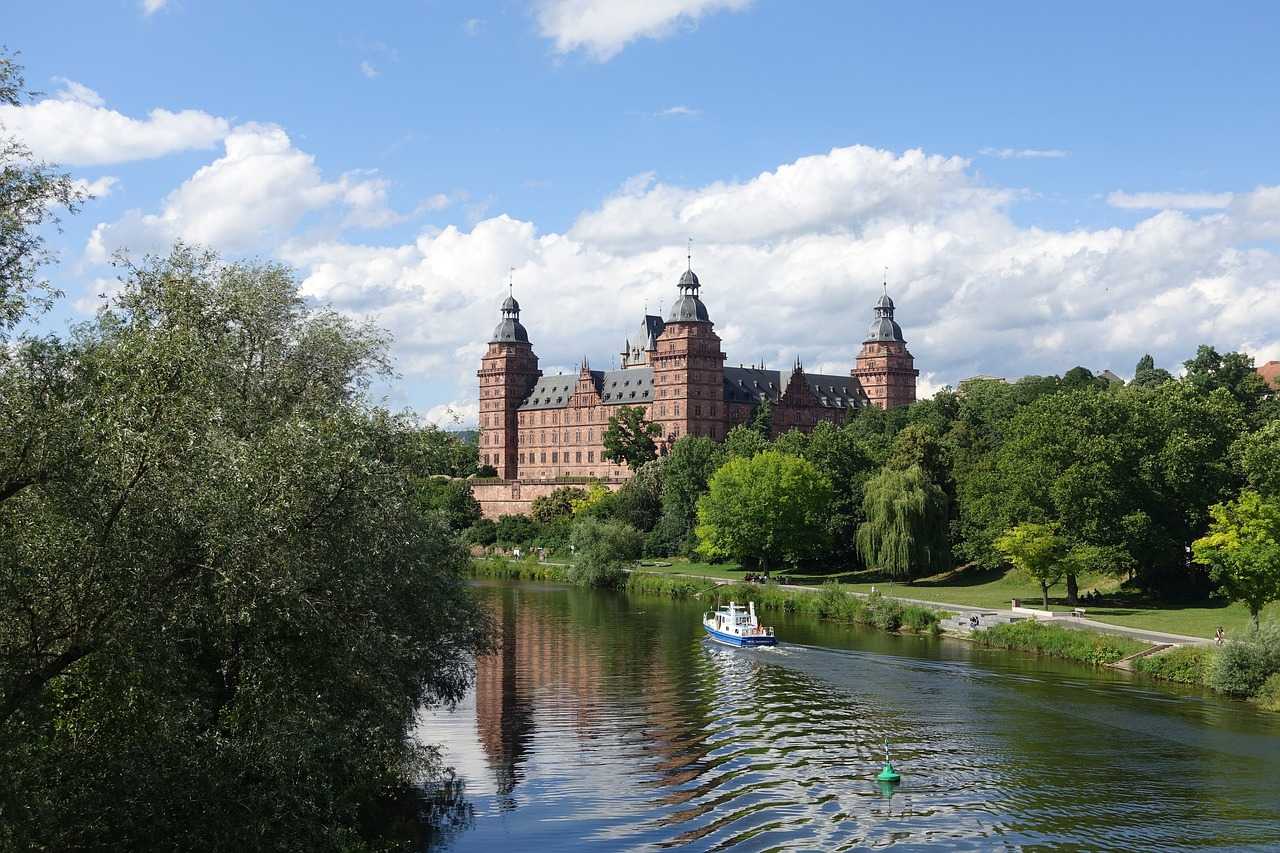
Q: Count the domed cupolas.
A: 3